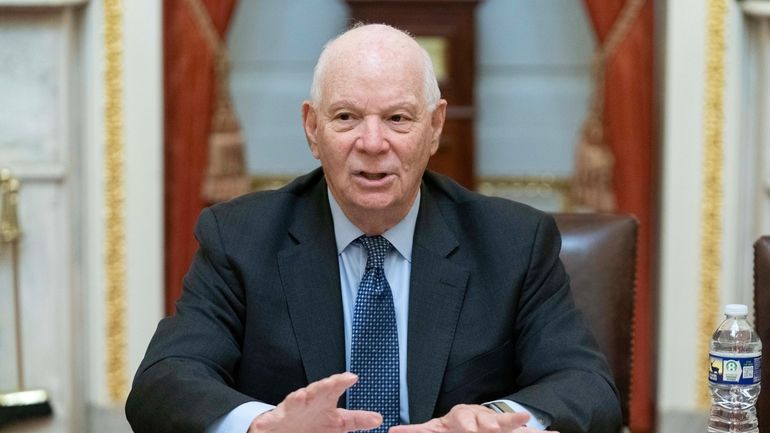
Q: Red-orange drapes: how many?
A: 2